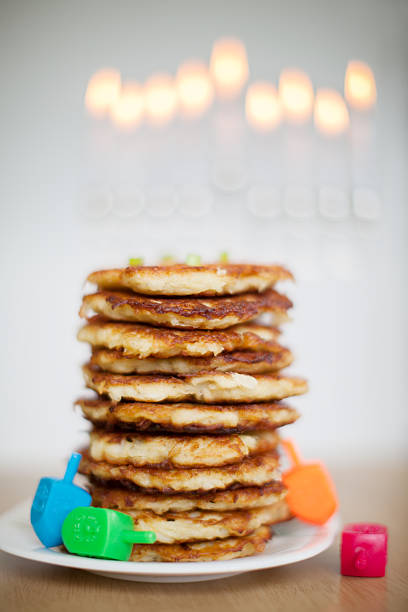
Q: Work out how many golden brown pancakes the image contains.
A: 11